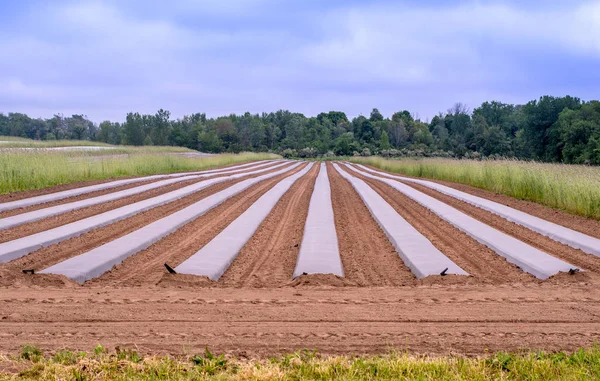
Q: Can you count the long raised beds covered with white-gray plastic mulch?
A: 9